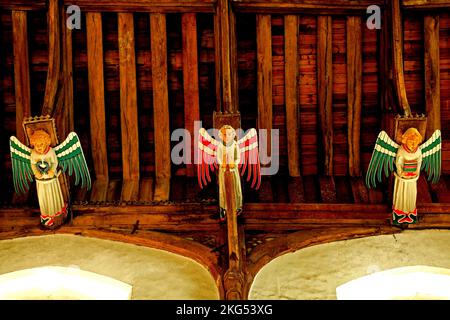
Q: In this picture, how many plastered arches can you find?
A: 2